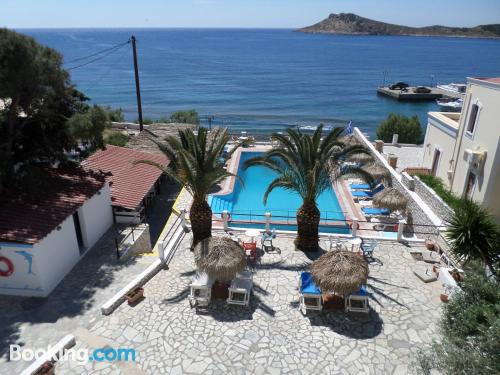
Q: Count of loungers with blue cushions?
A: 5